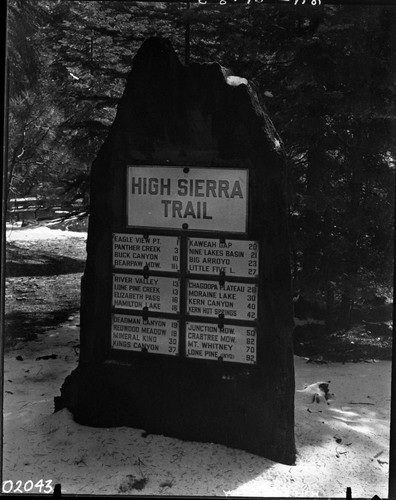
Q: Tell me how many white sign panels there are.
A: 7